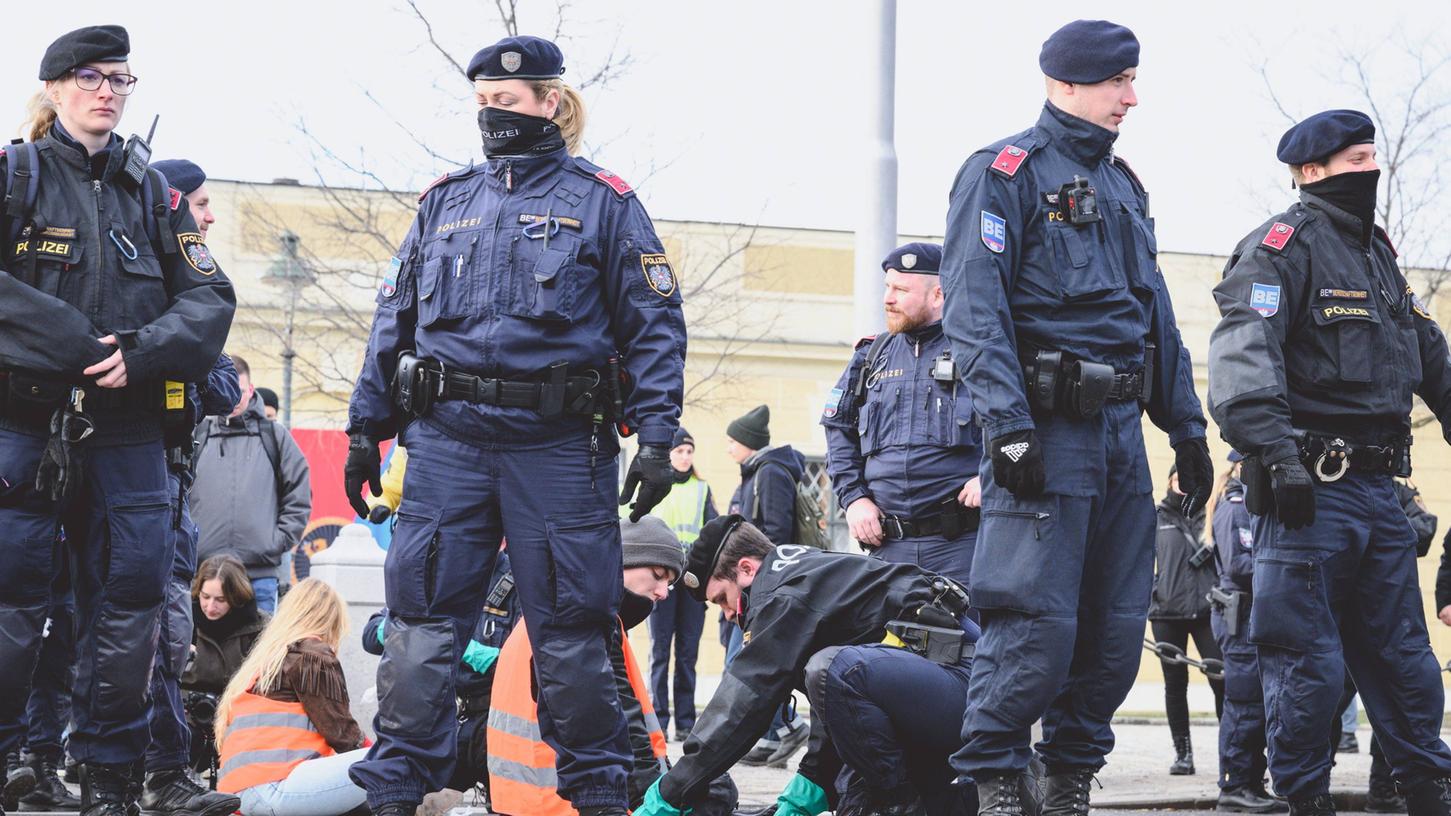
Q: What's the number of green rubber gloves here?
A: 4